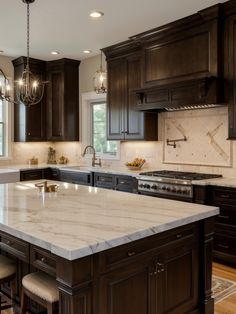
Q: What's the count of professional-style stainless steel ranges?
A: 1